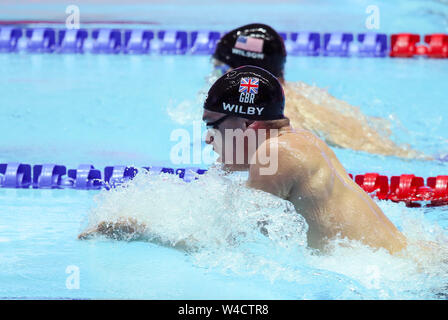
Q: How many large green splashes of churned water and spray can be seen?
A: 0